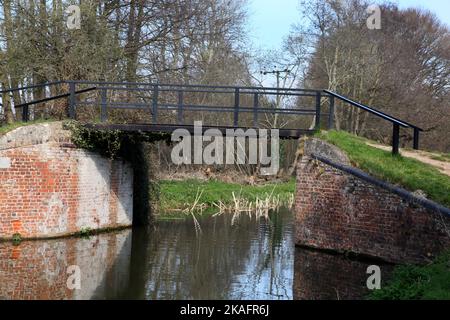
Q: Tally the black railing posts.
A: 11